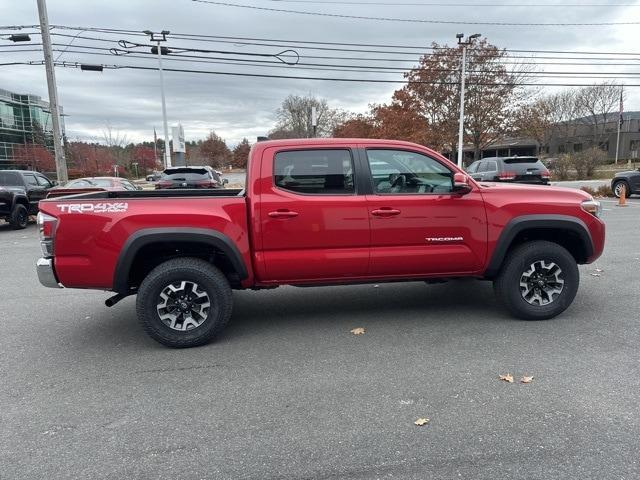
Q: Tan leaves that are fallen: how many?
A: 4